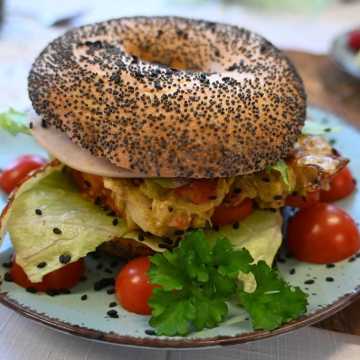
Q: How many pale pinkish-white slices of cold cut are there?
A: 1